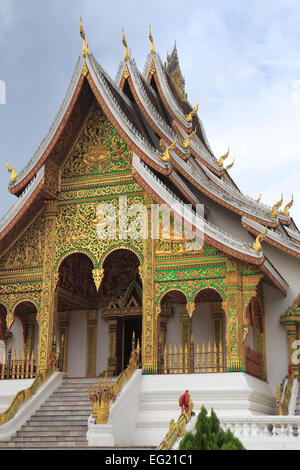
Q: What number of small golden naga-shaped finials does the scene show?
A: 13